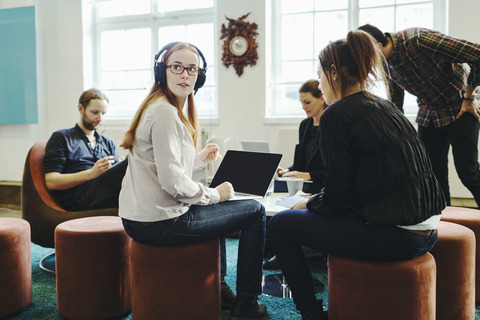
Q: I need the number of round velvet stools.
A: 6